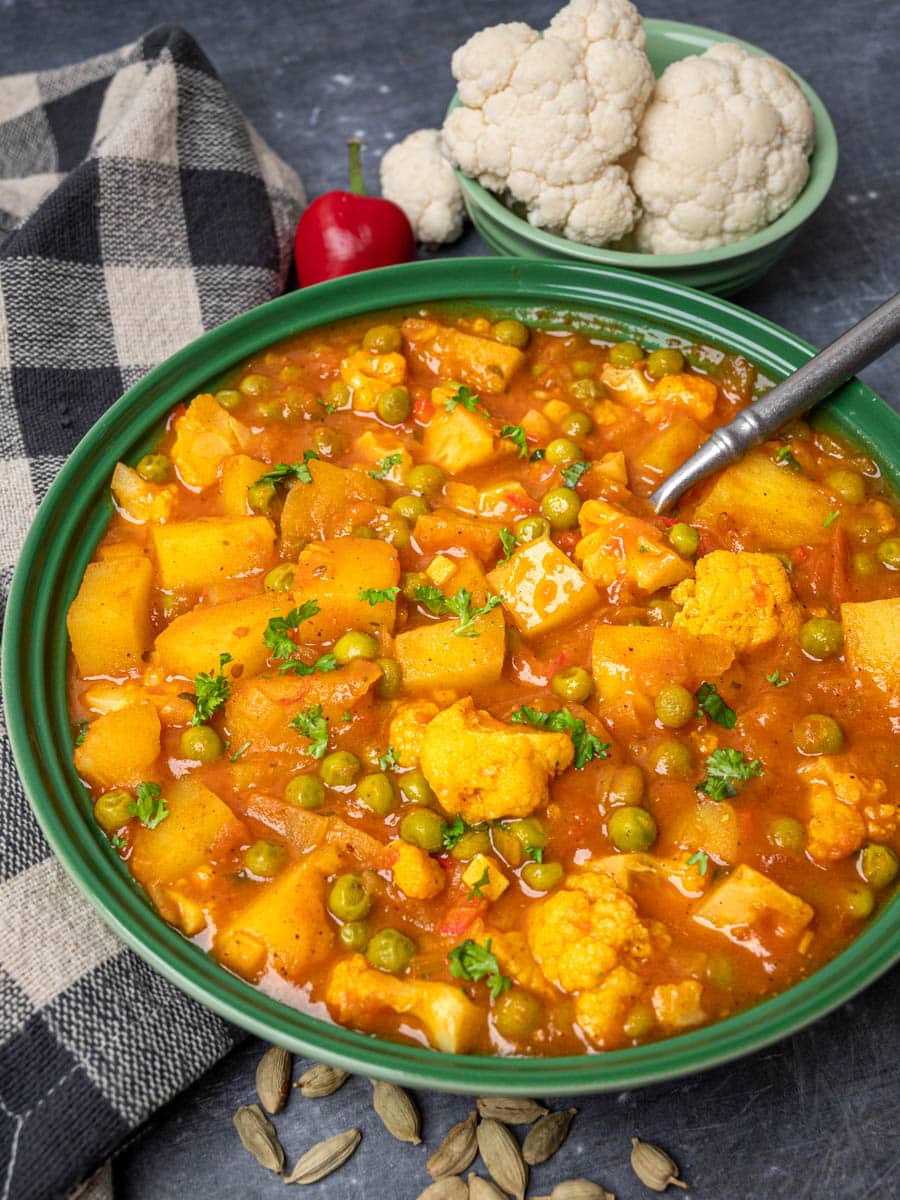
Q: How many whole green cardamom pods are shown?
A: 13